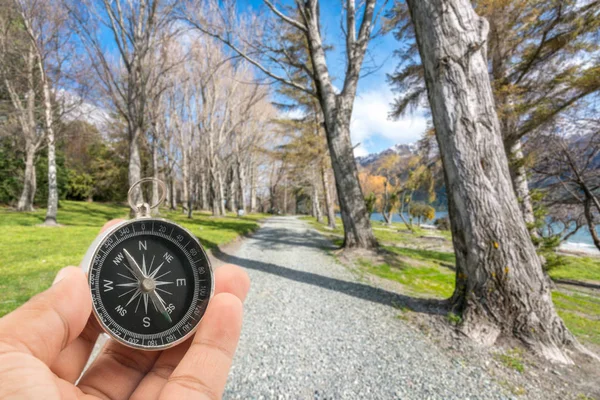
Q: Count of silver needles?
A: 1